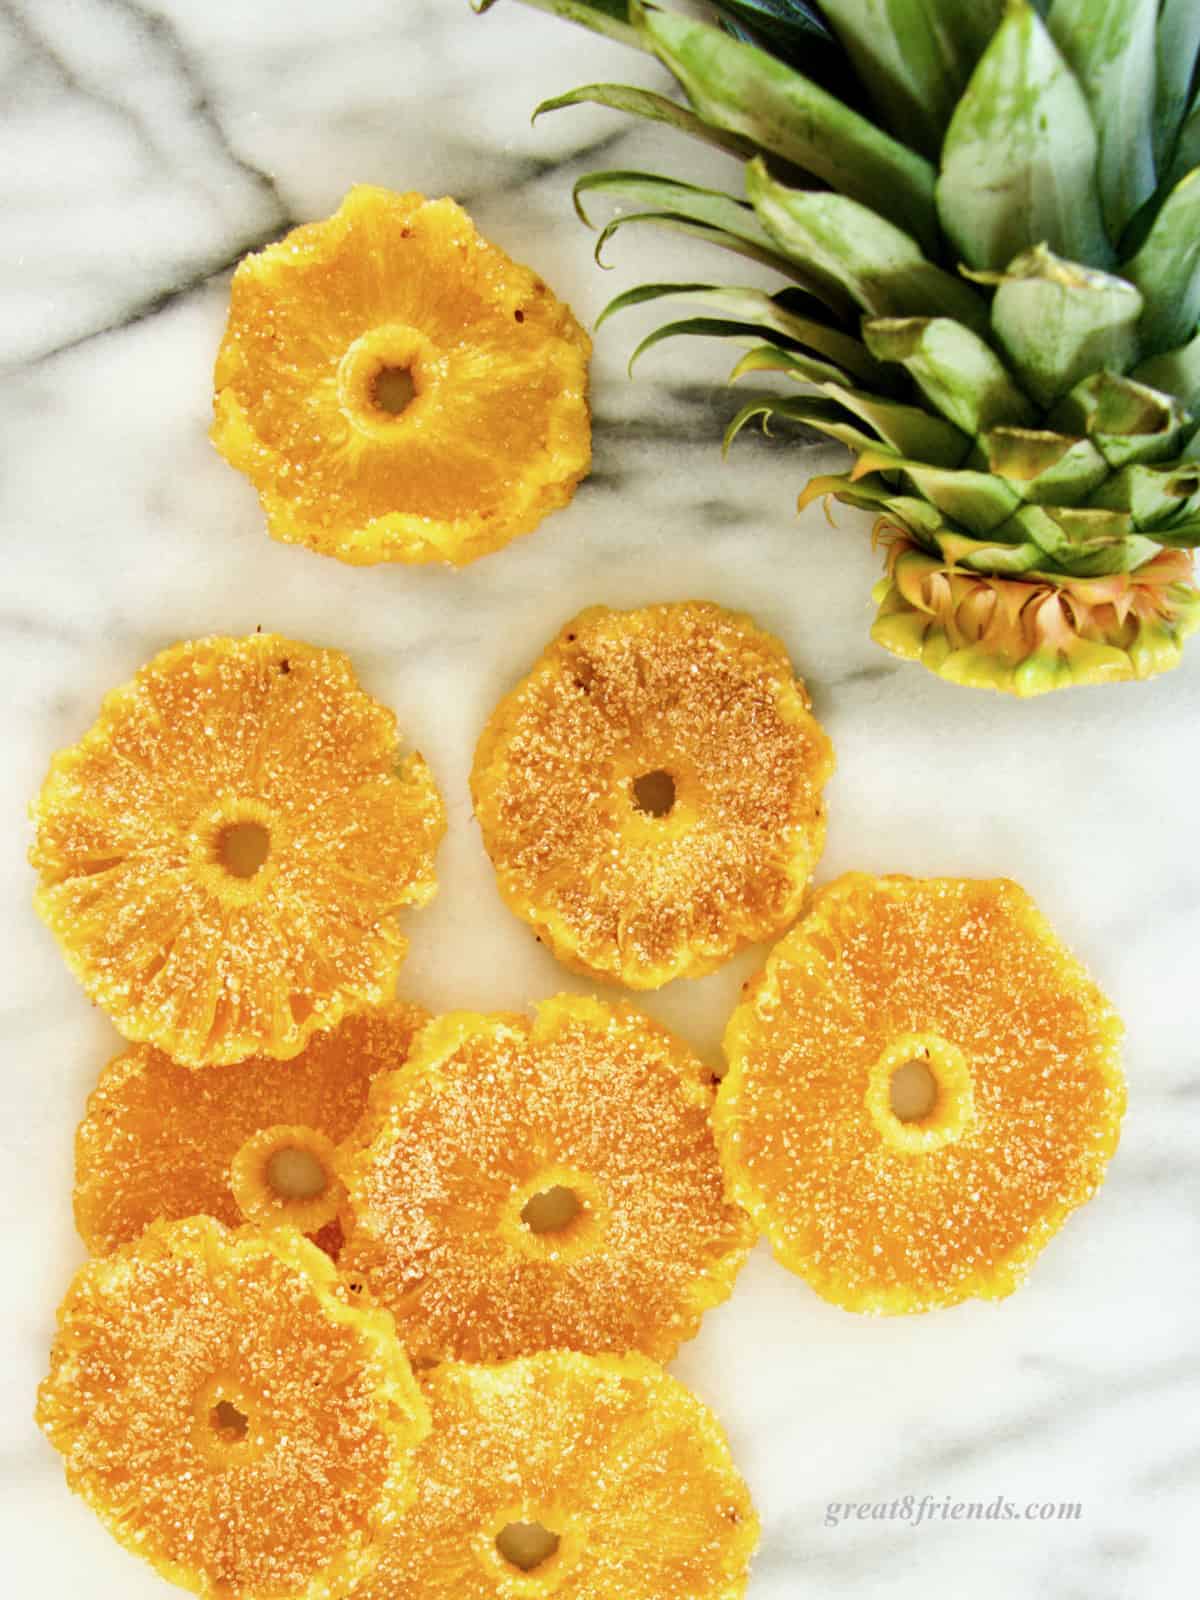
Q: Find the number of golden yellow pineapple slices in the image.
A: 8